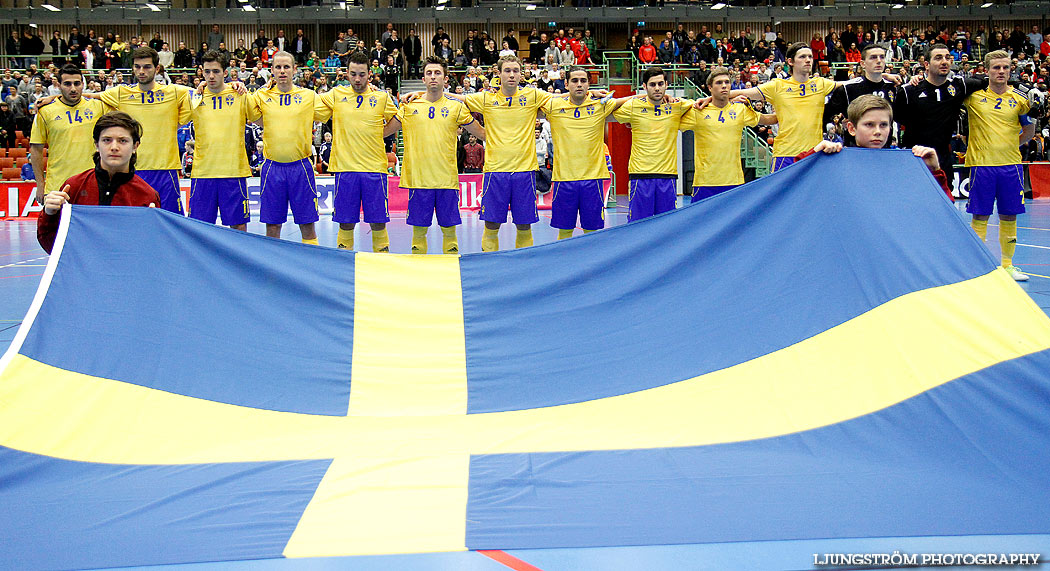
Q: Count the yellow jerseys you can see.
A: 12